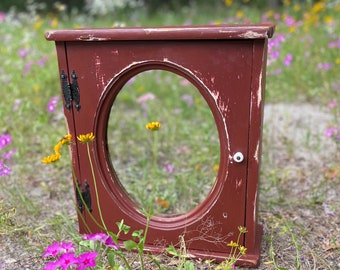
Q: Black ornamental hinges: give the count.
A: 2